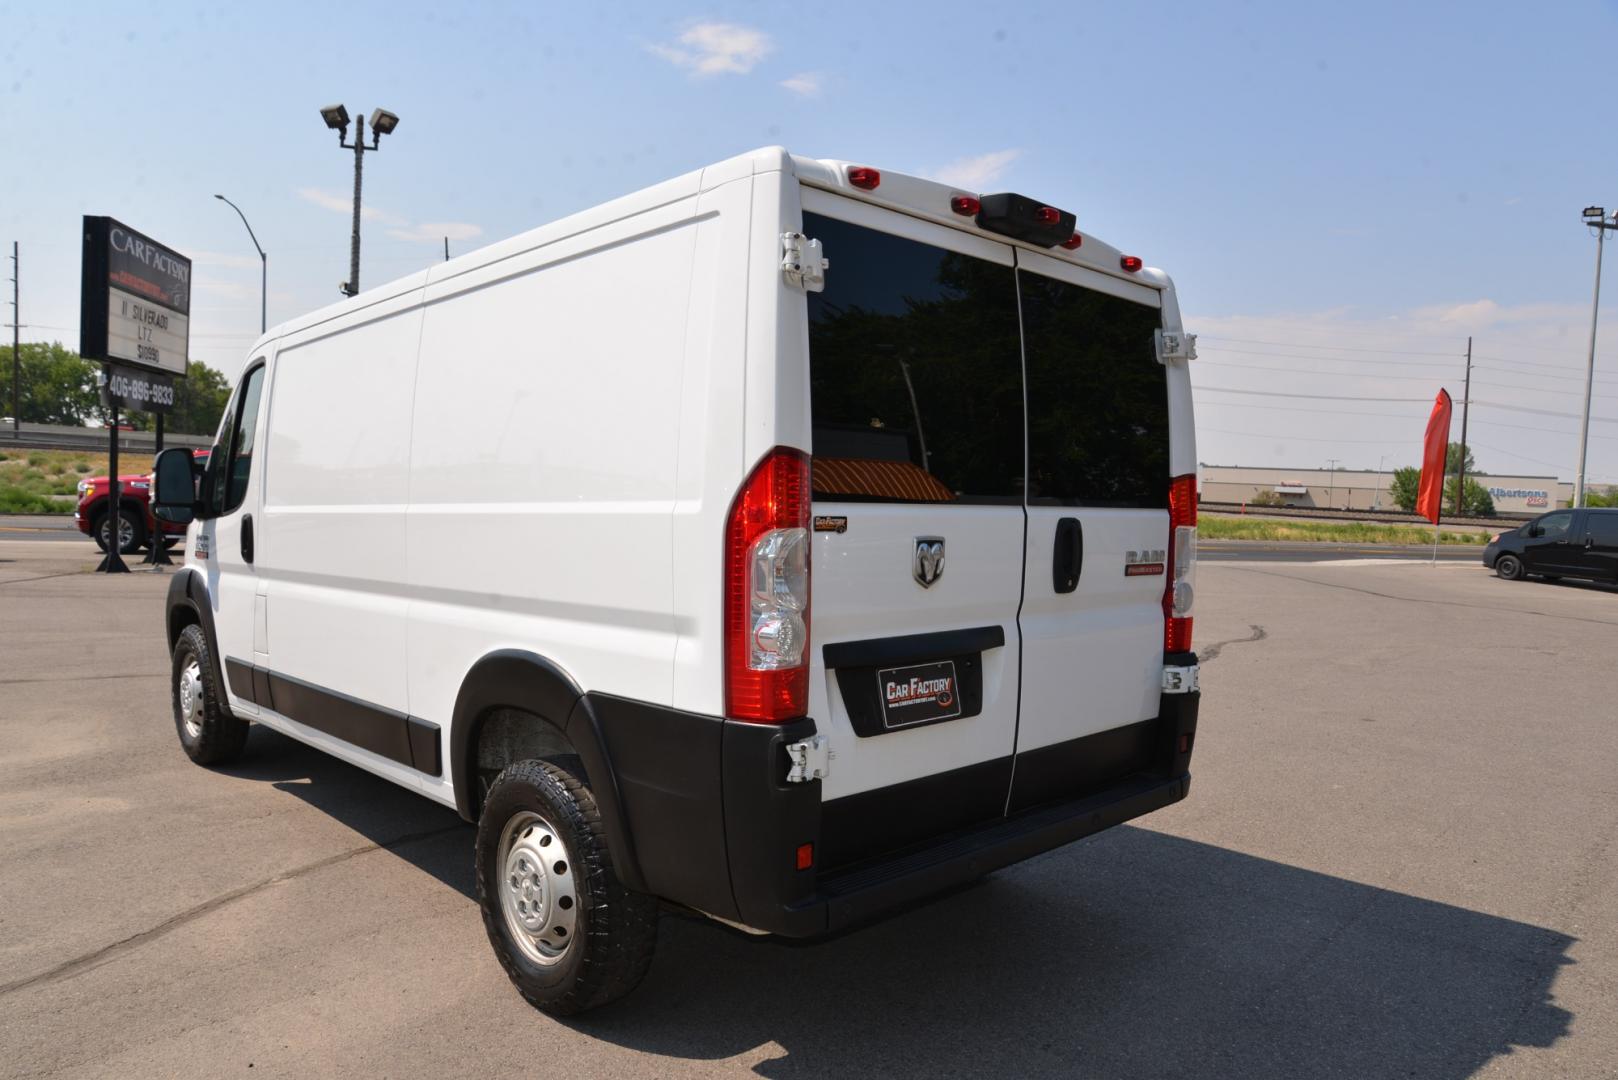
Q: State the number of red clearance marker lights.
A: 5